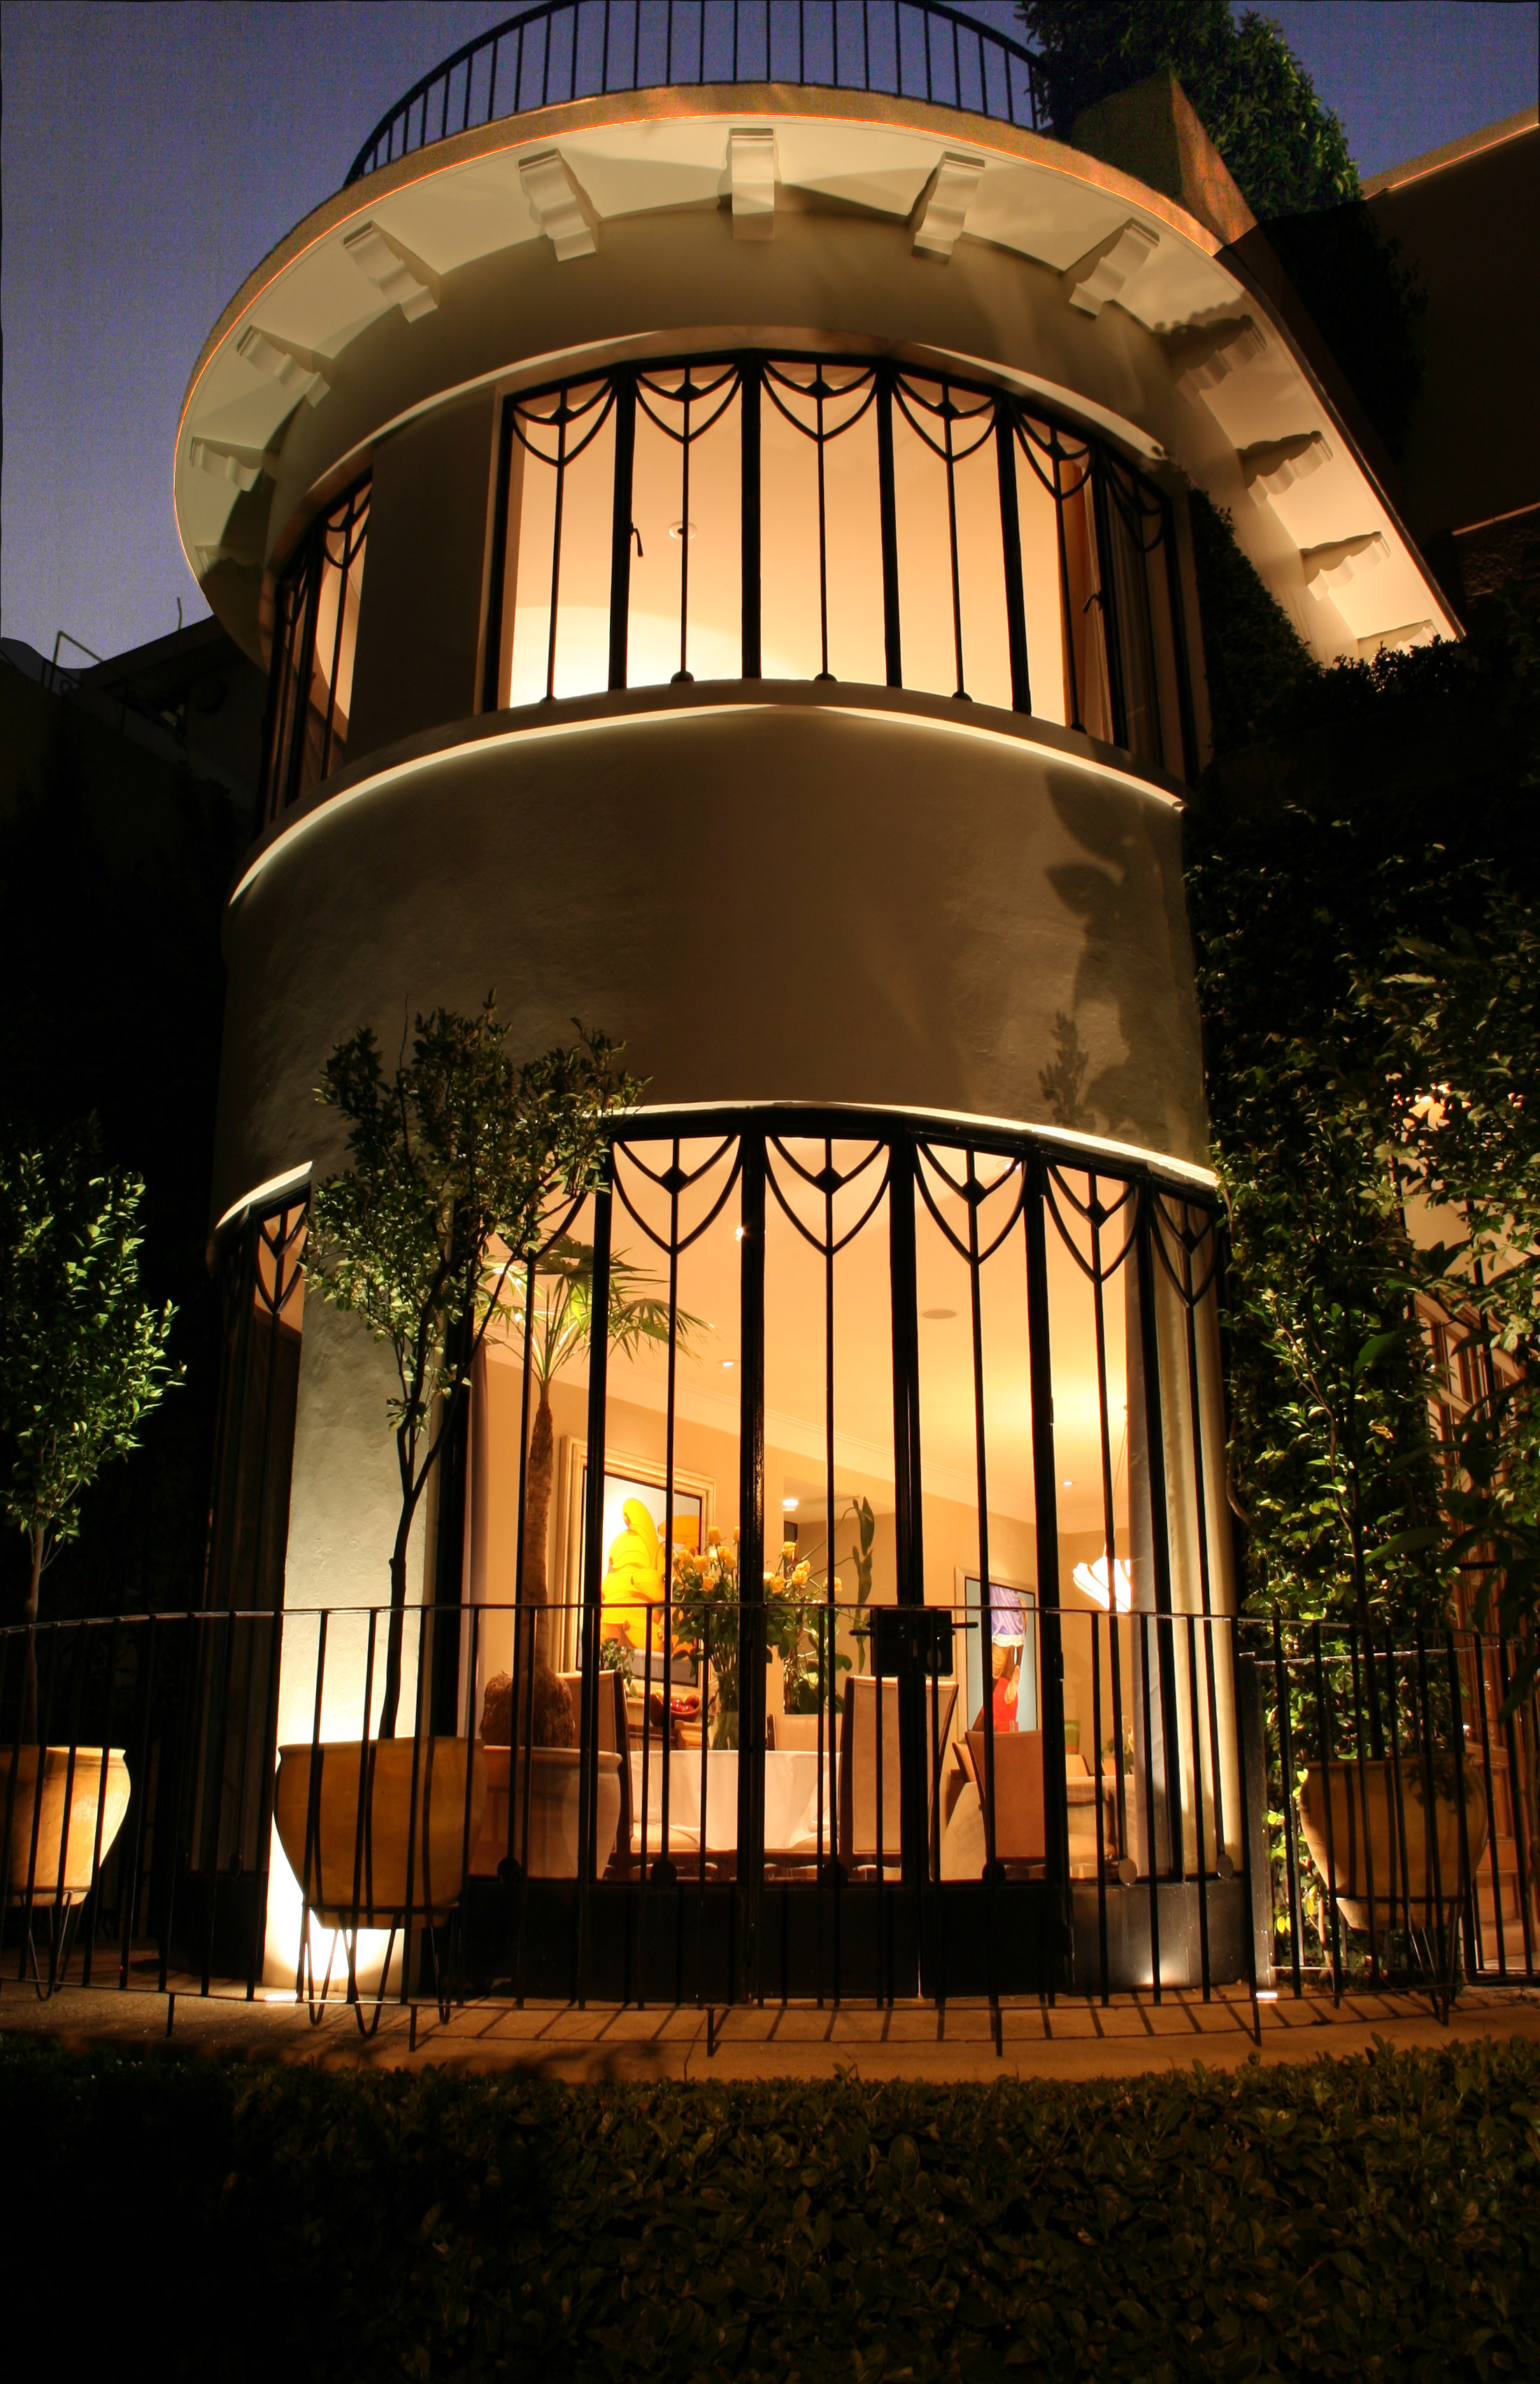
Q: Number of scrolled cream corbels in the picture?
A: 12